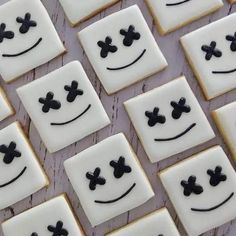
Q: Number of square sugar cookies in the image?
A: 14